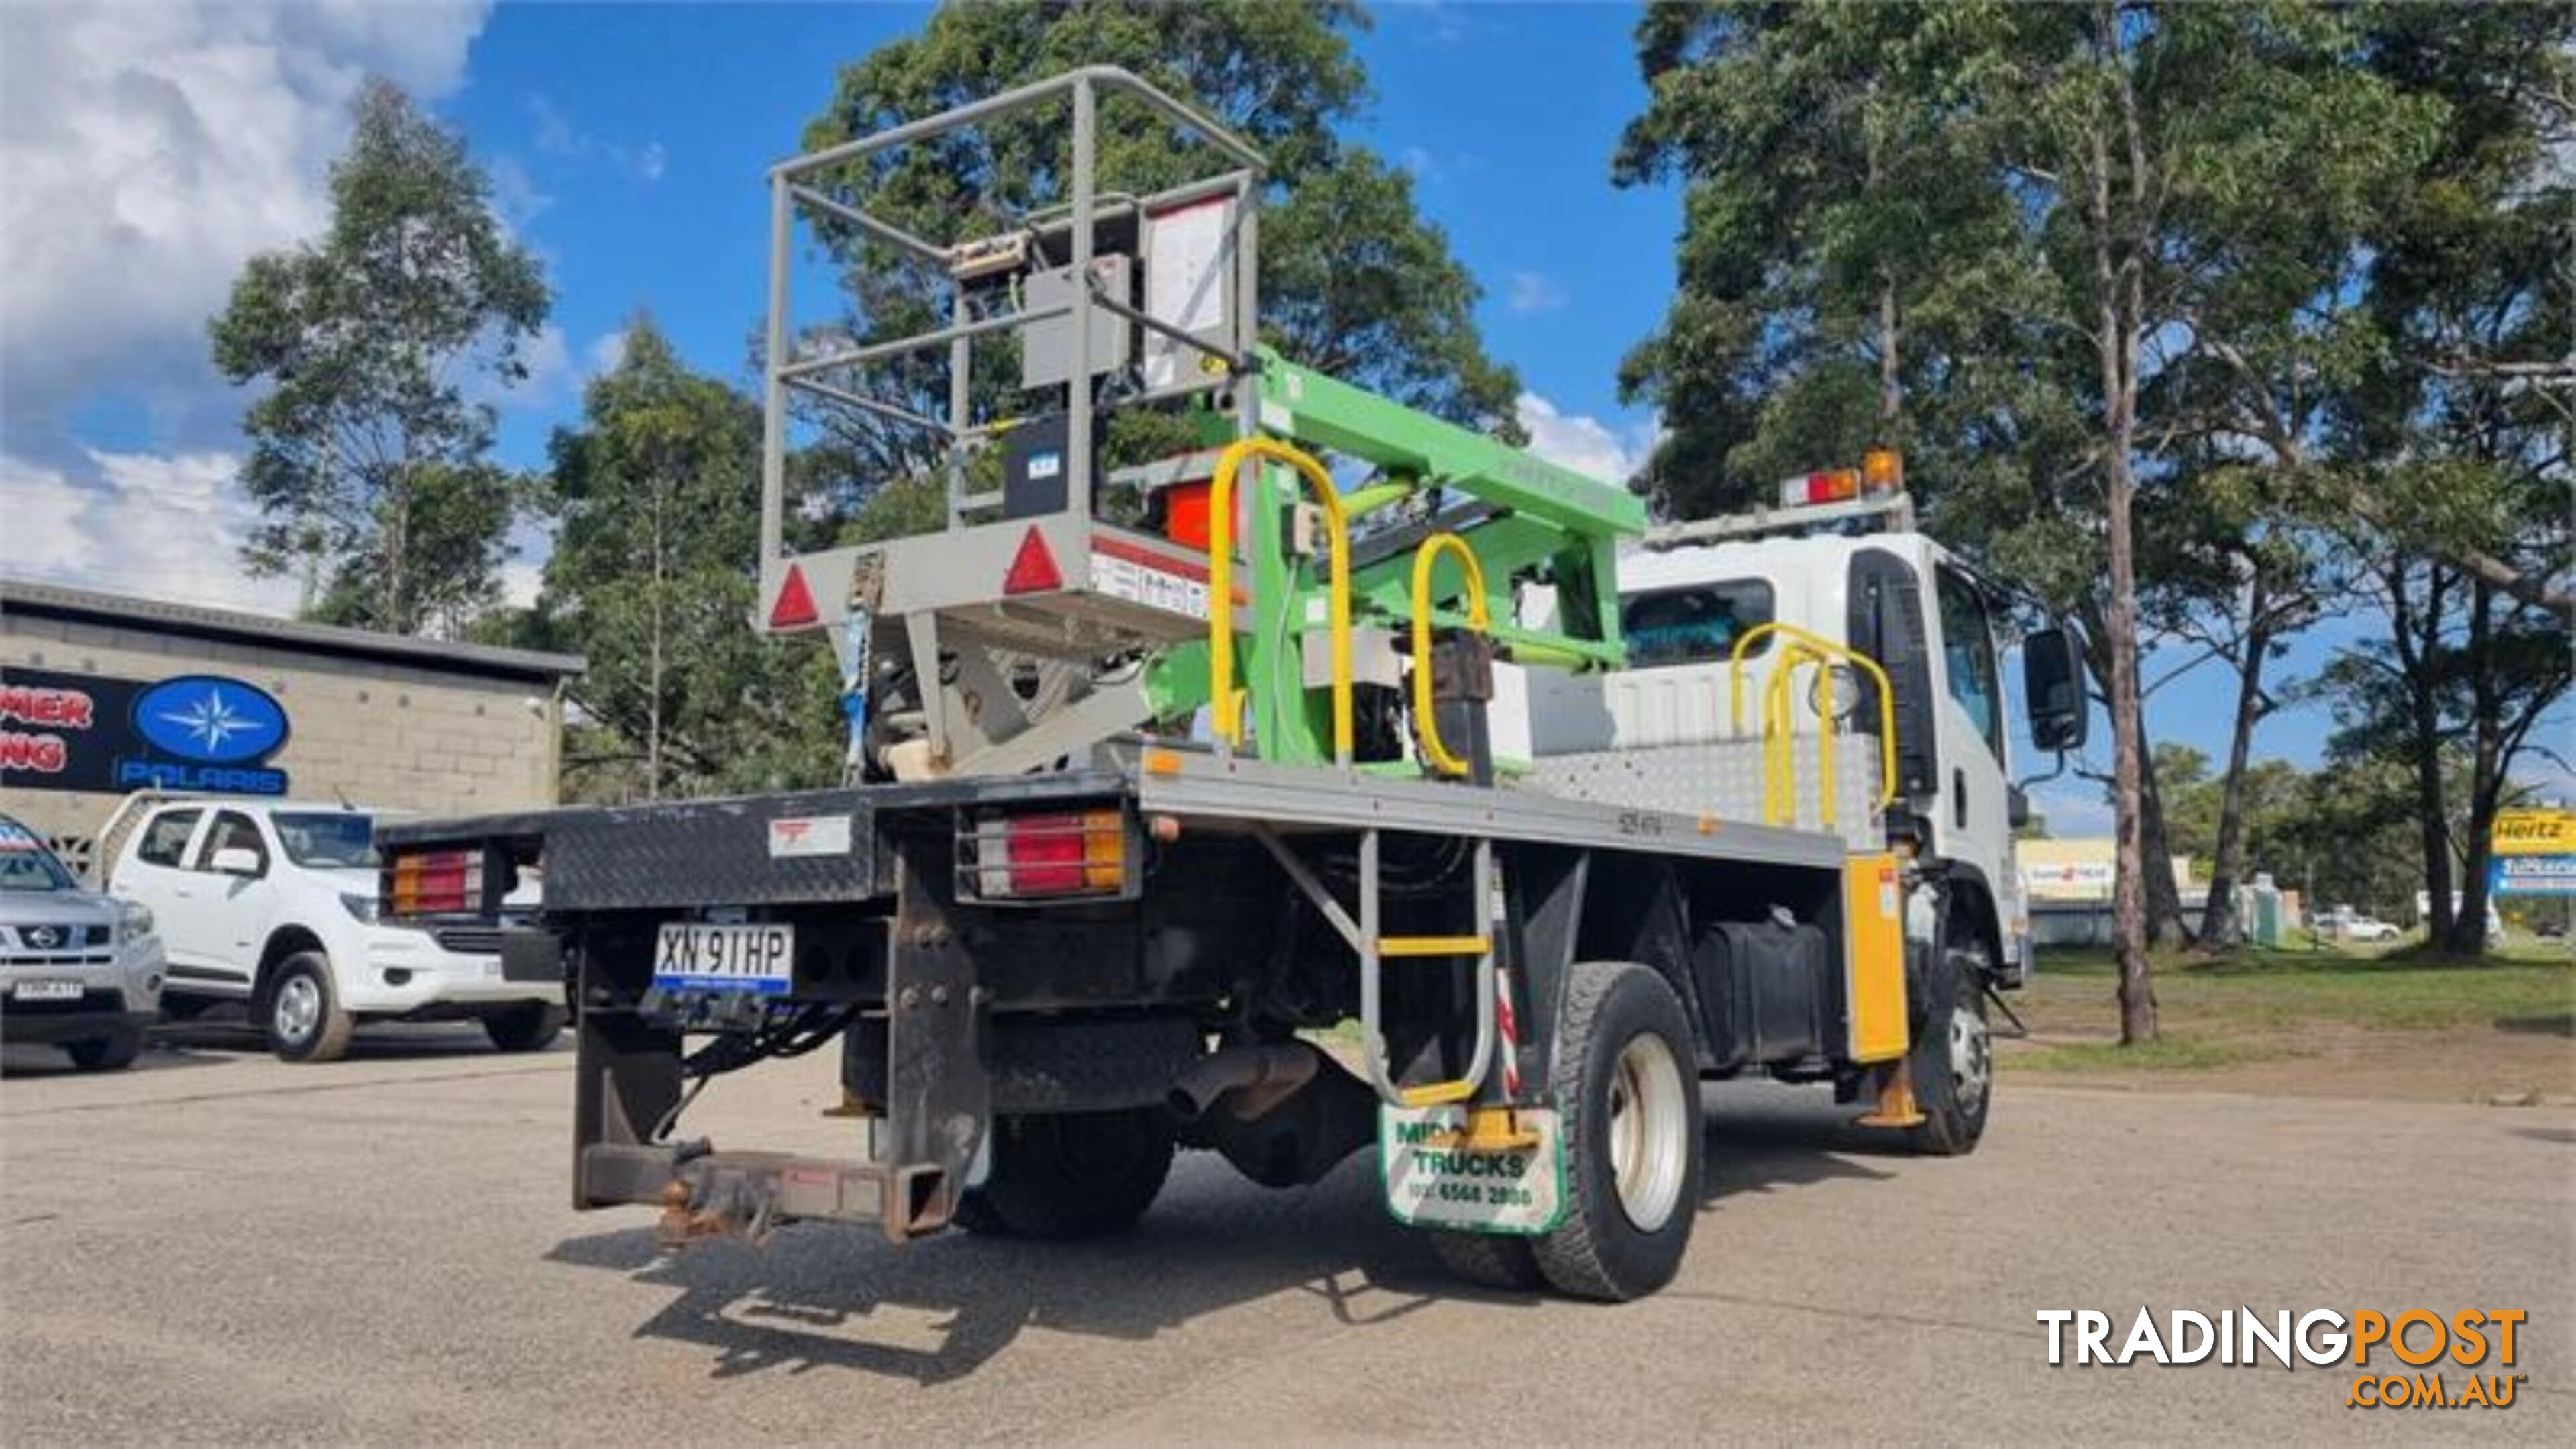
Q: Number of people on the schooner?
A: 0